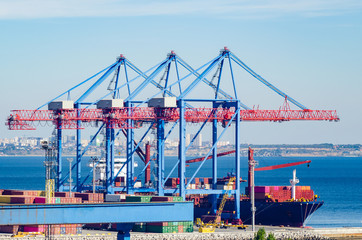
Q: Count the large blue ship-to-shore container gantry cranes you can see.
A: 3